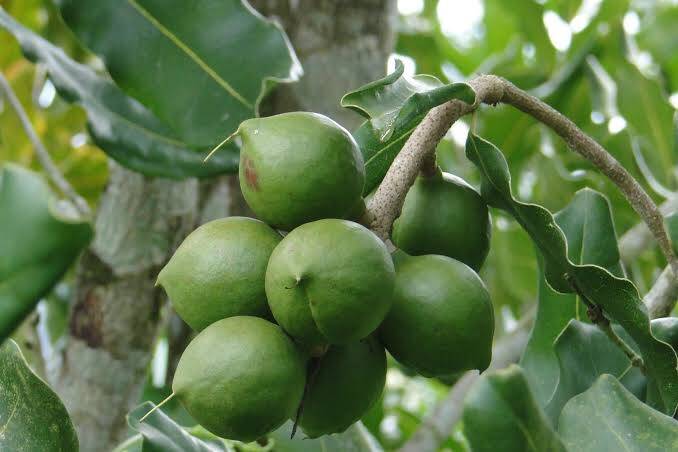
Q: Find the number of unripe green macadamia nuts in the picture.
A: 7